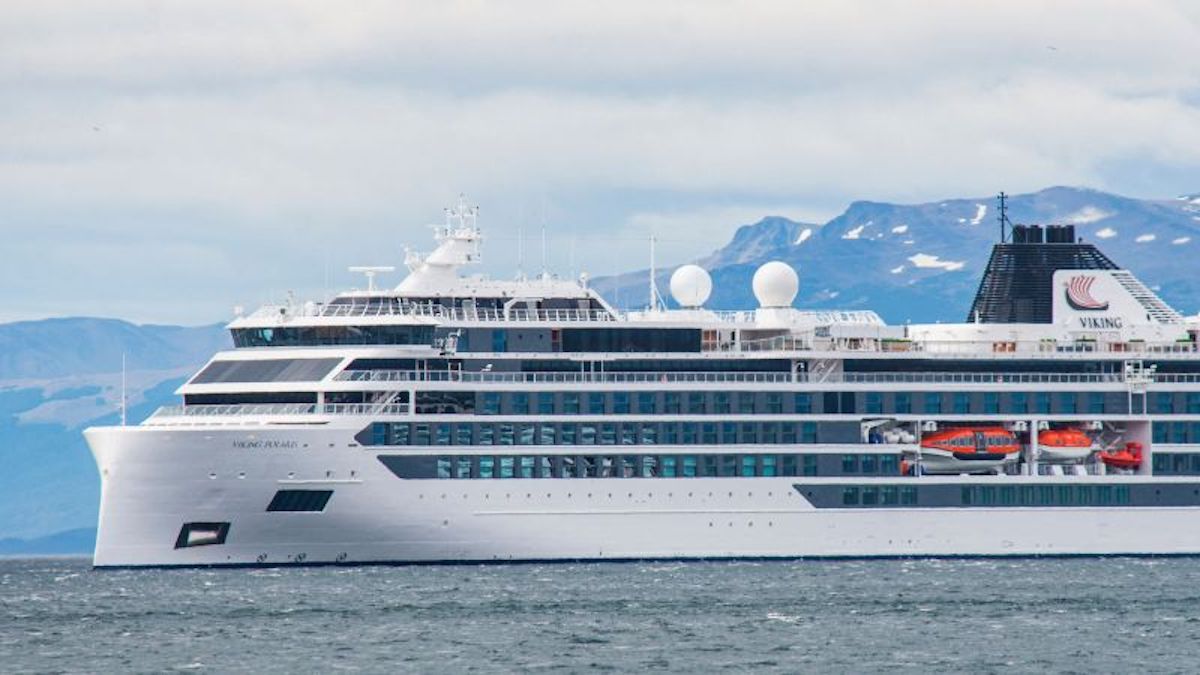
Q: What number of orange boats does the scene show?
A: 3